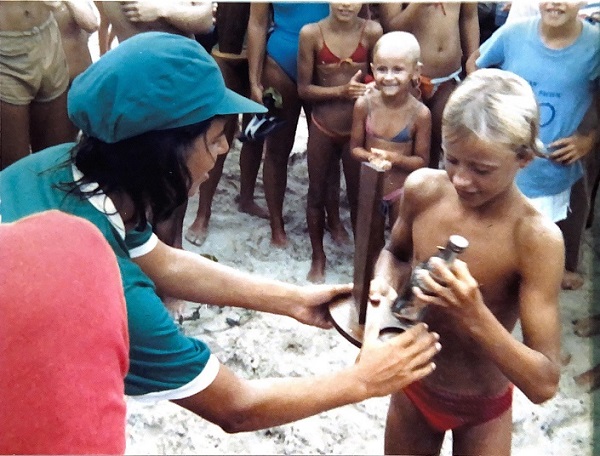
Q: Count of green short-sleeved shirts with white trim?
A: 1